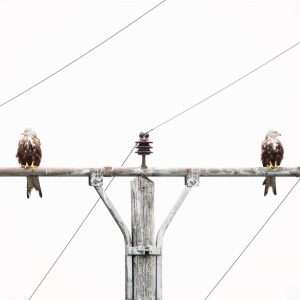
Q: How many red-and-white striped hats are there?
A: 0